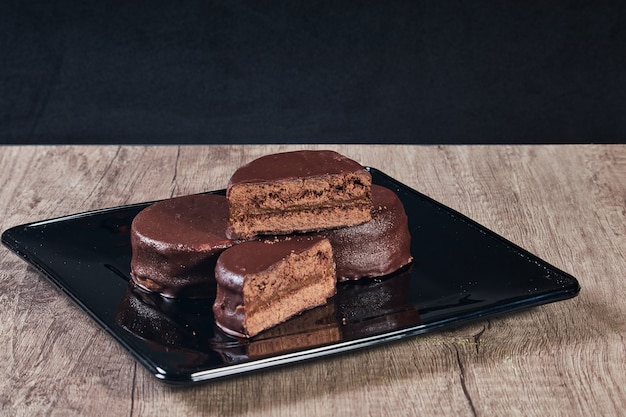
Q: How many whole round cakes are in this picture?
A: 2